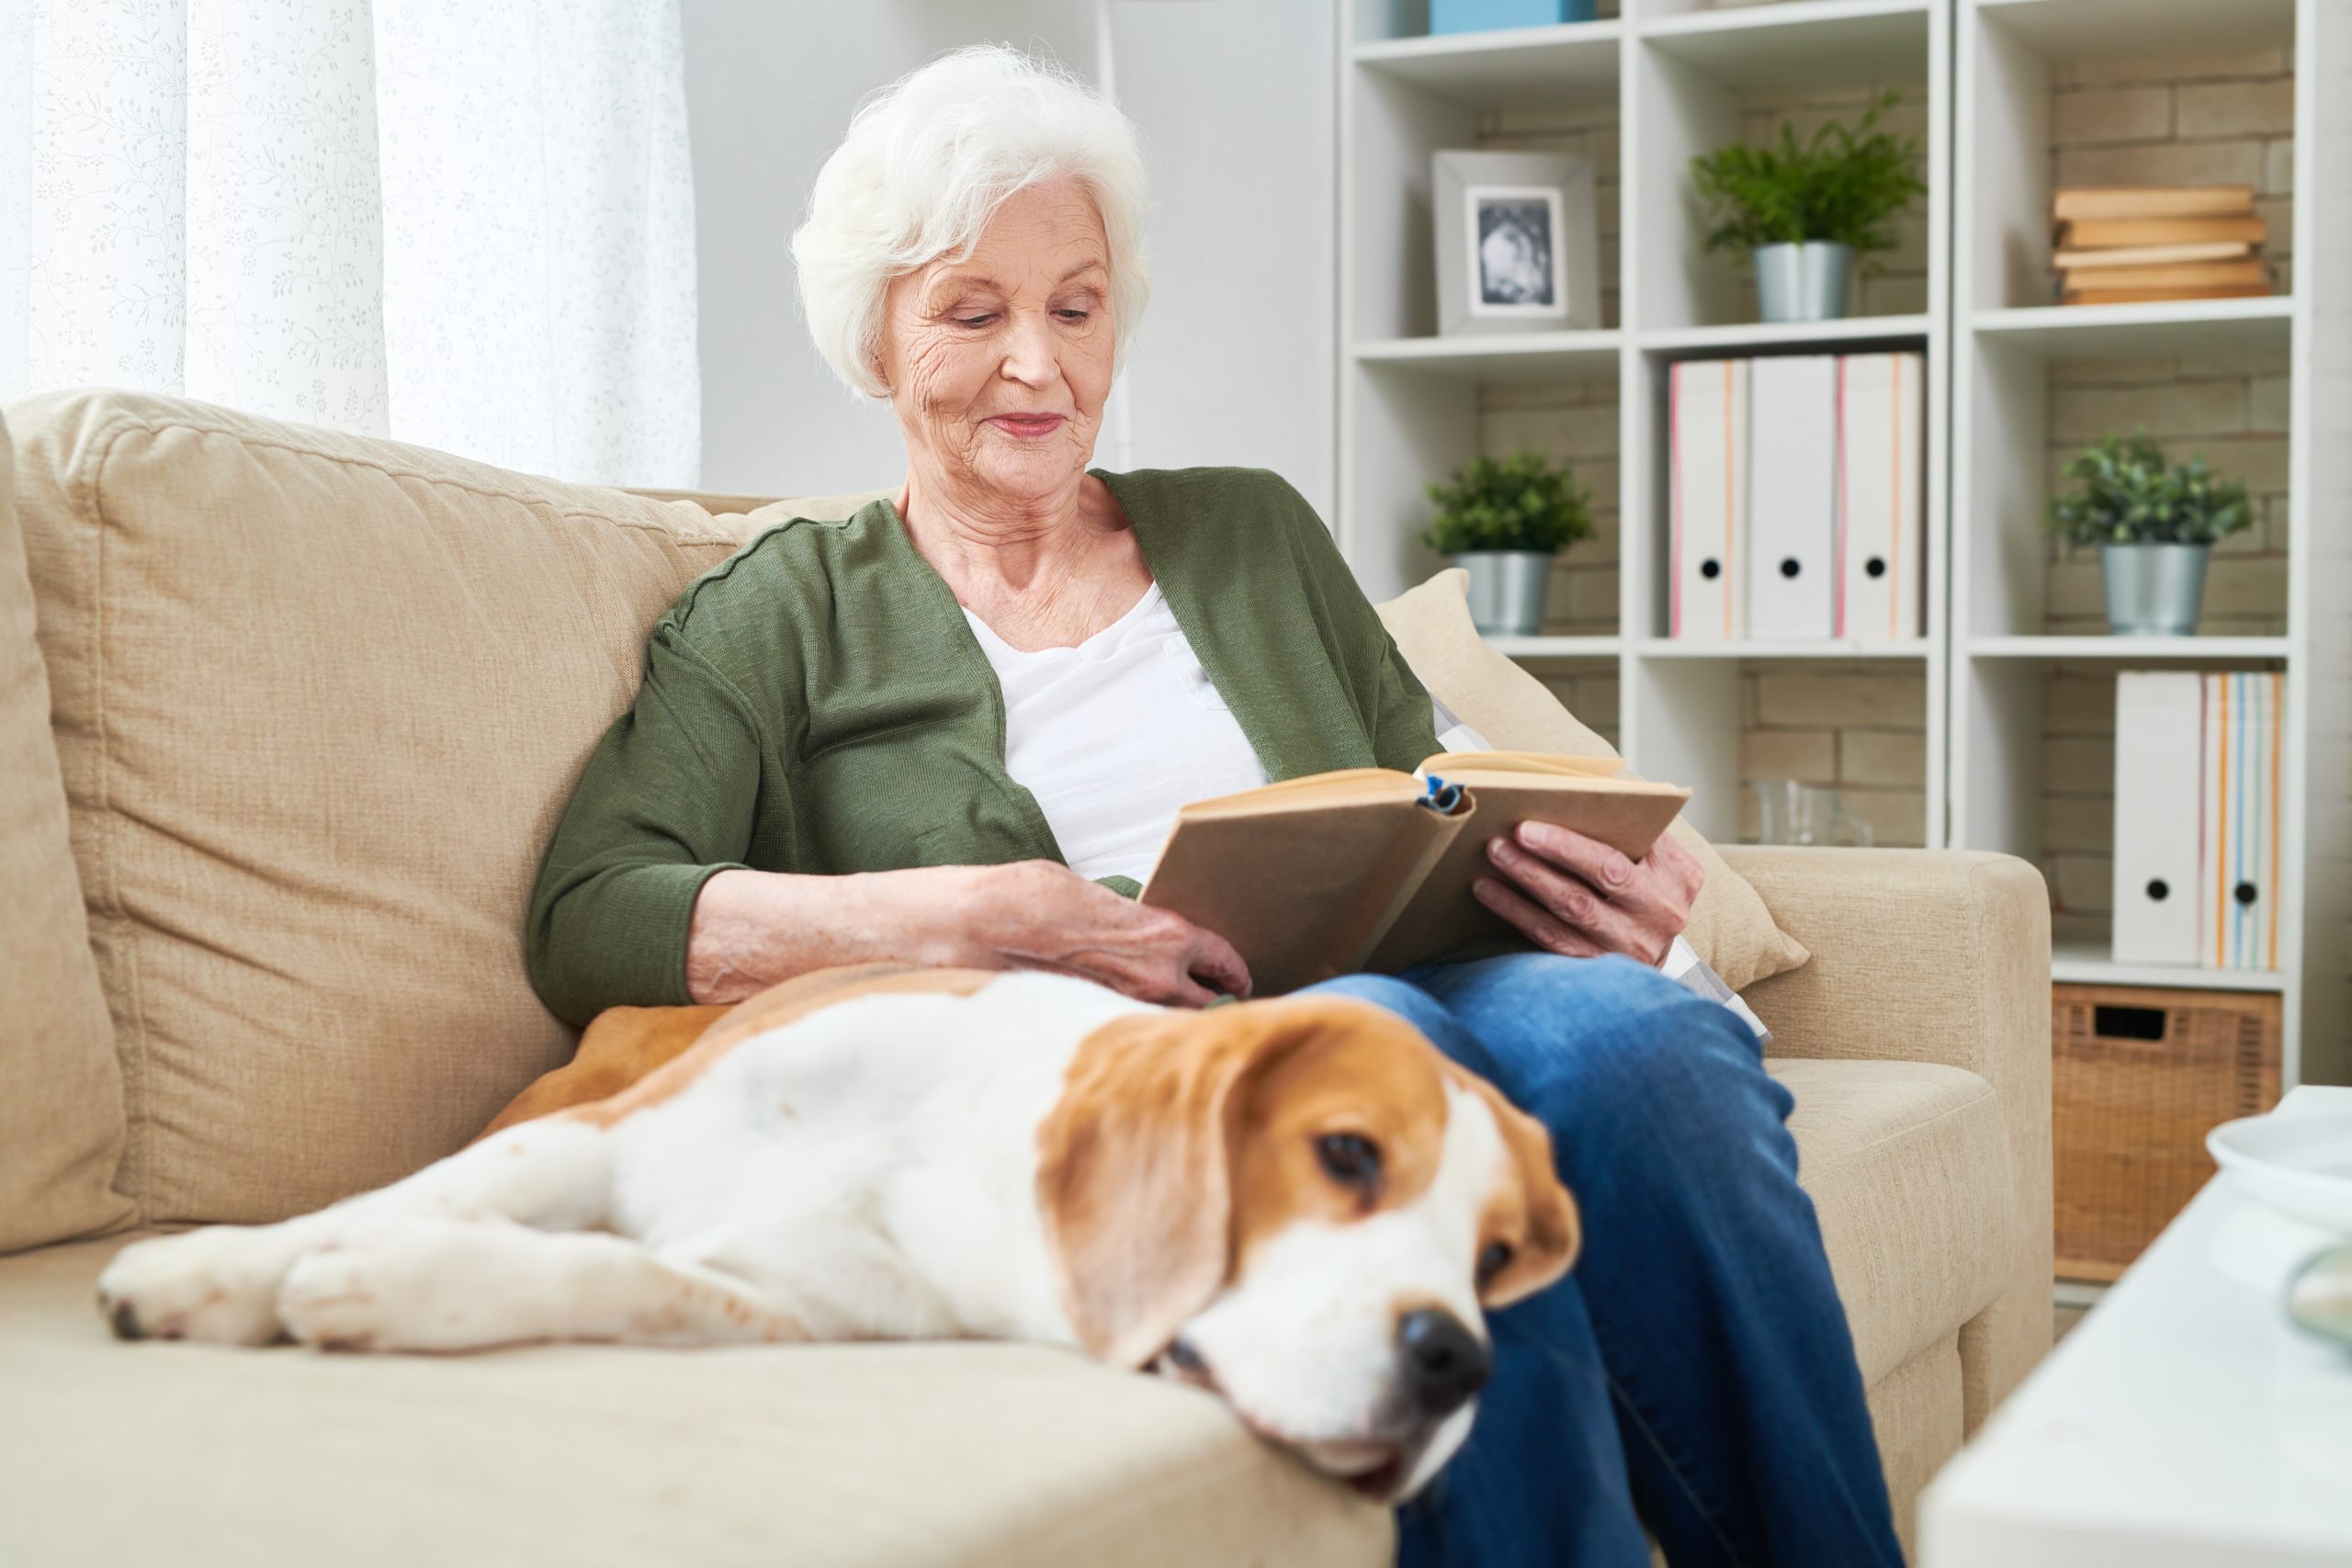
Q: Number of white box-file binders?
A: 5